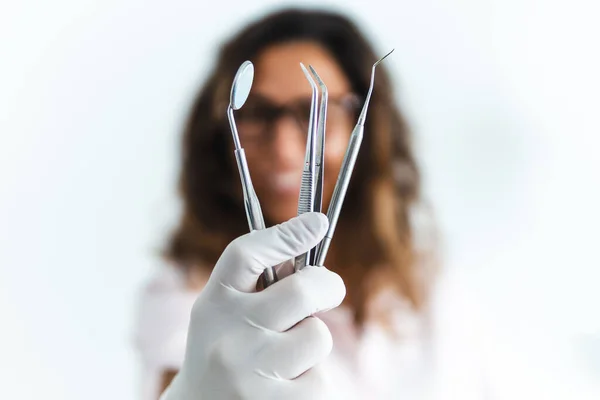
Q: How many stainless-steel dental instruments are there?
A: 3